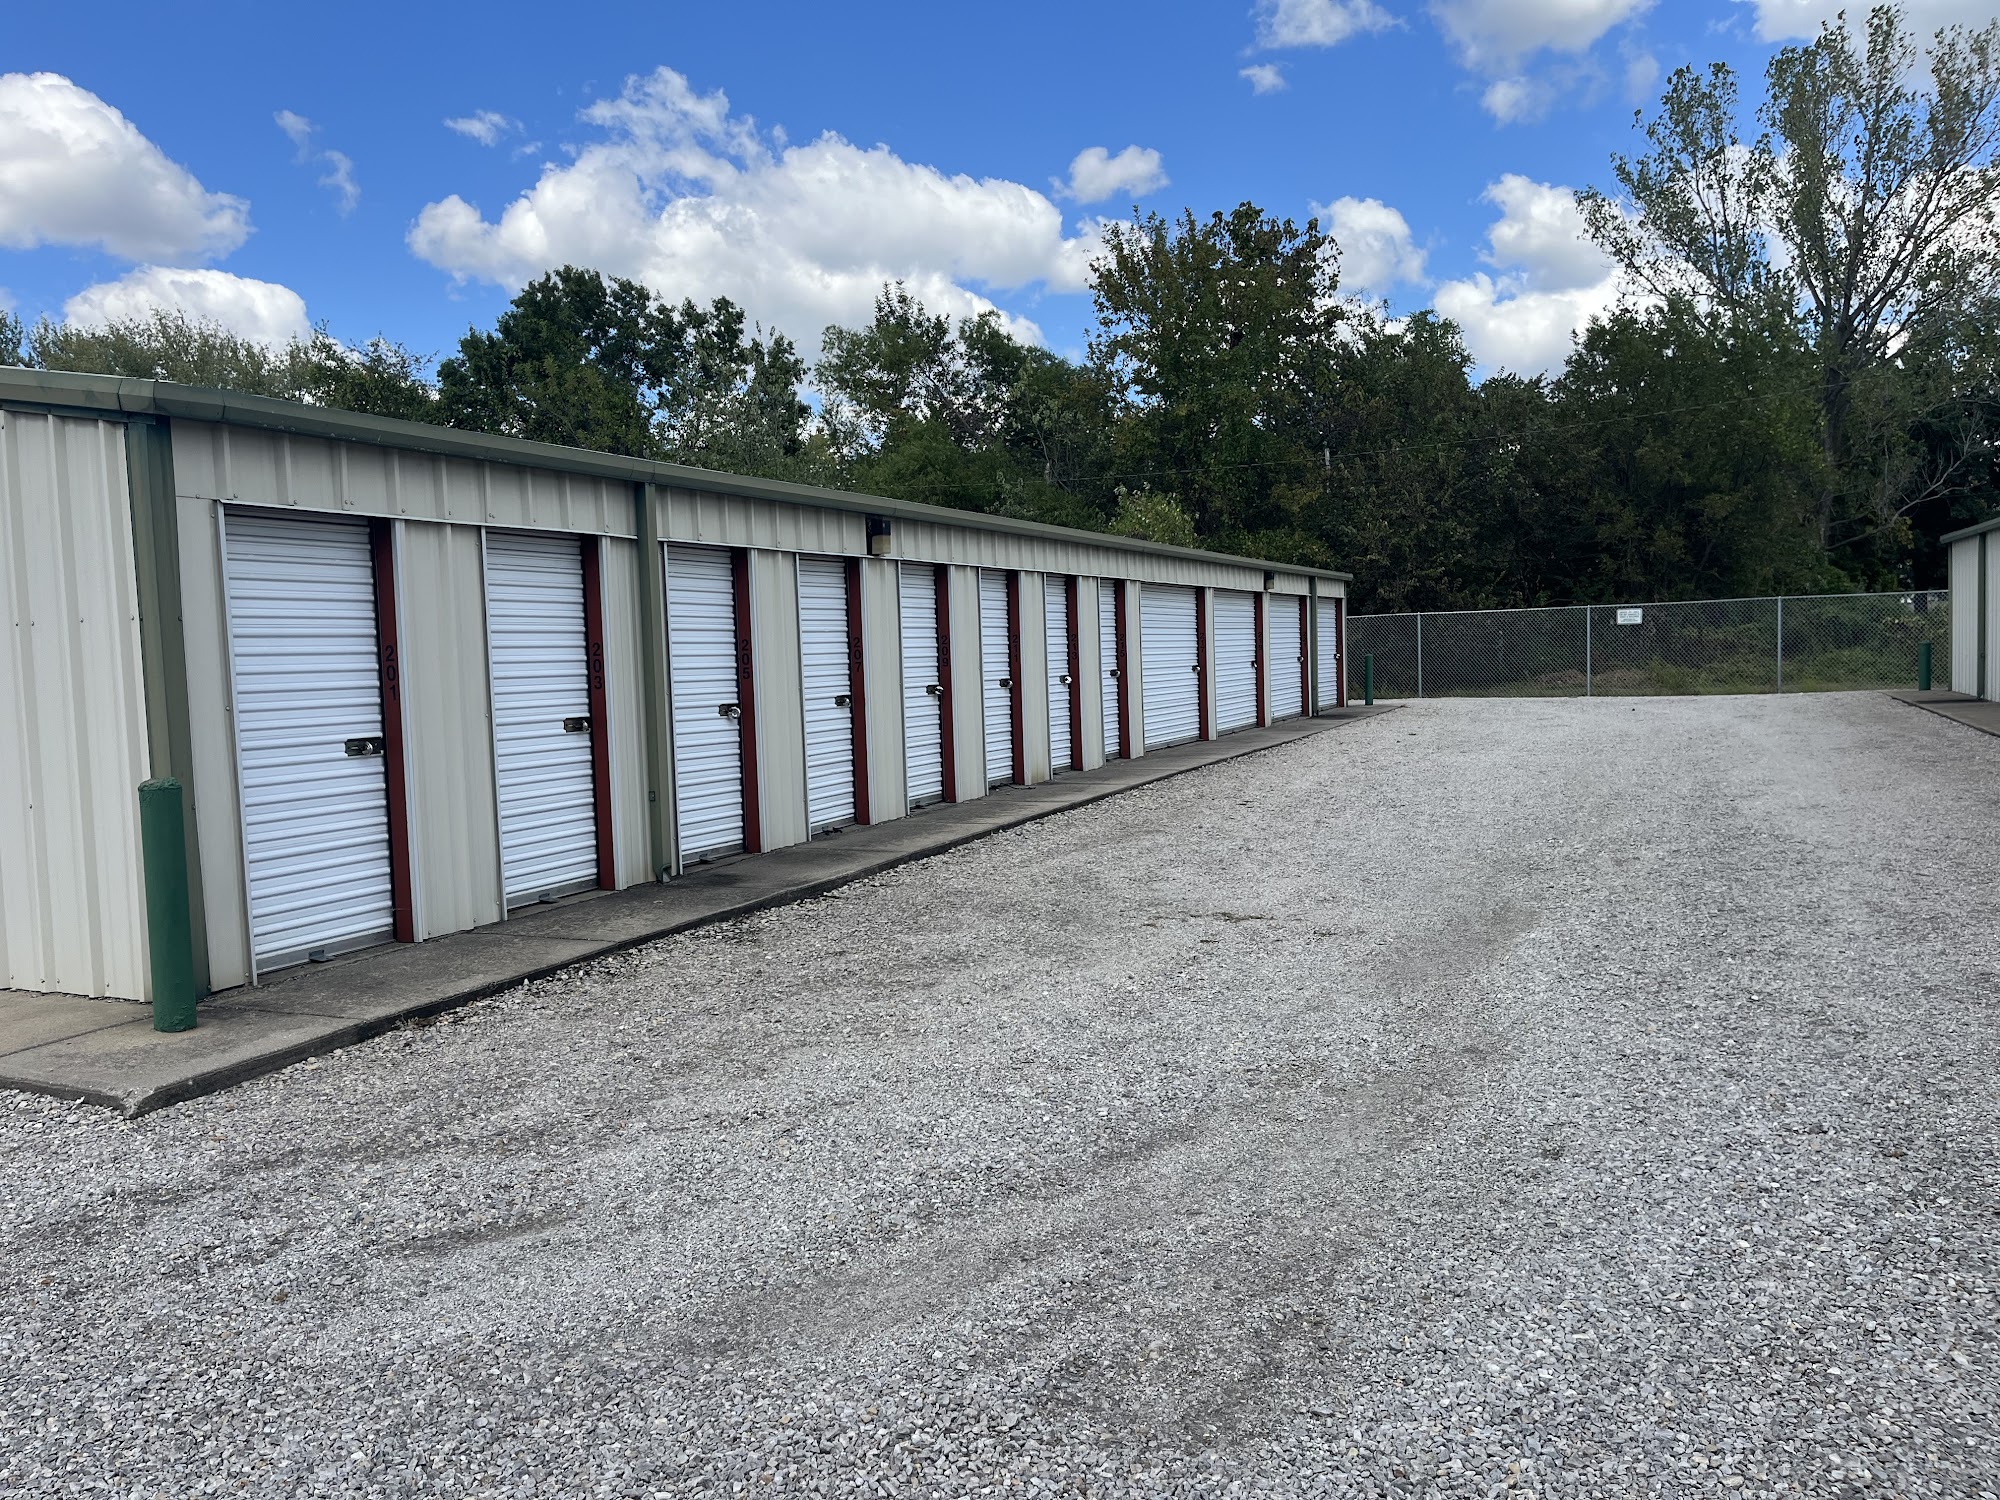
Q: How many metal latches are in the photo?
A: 12